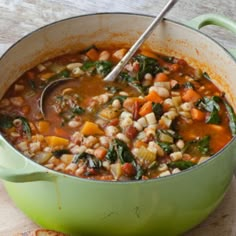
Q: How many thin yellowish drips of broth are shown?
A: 1